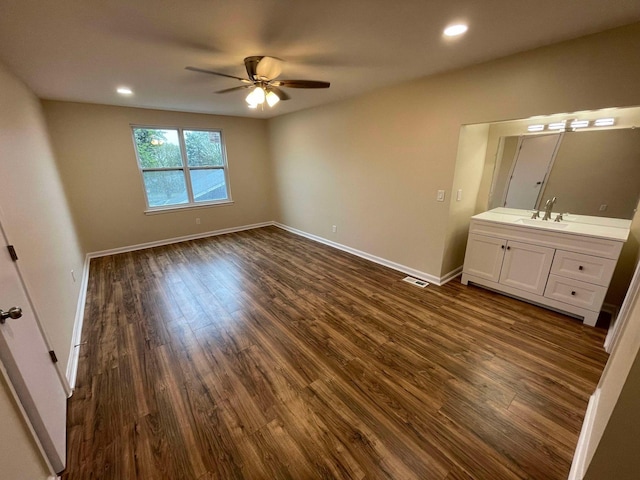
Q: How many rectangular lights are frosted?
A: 4